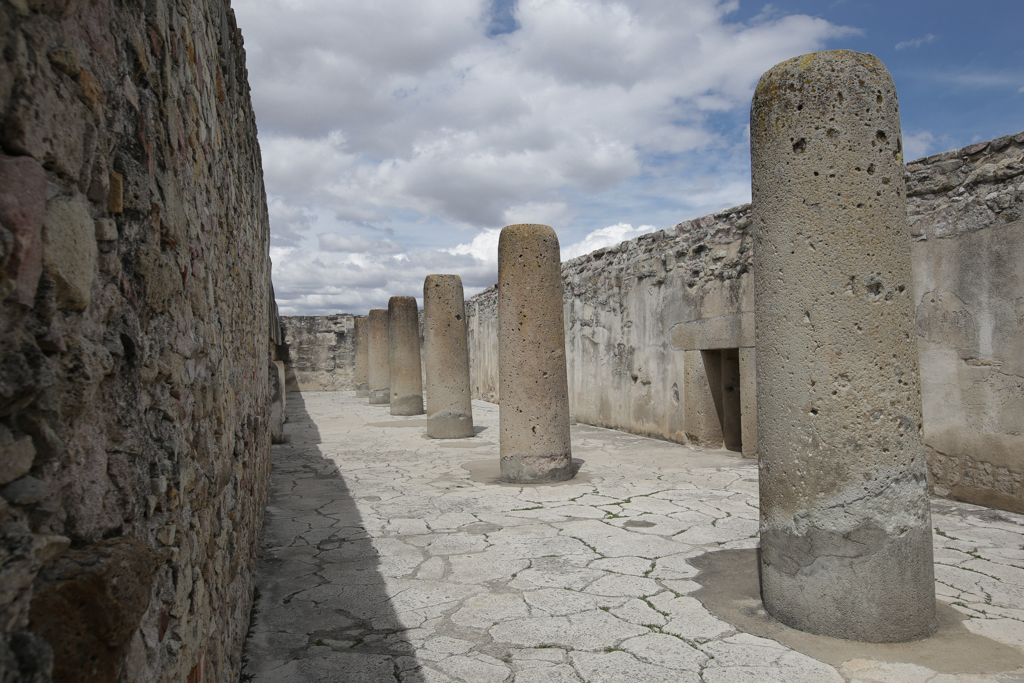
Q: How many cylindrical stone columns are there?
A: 6